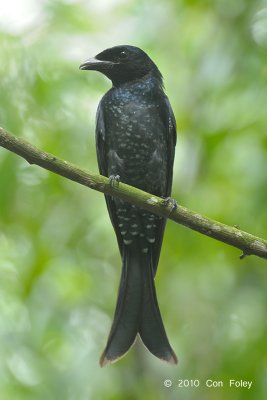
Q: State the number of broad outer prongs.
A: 2